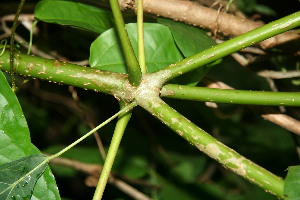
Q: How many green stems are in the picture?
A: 8